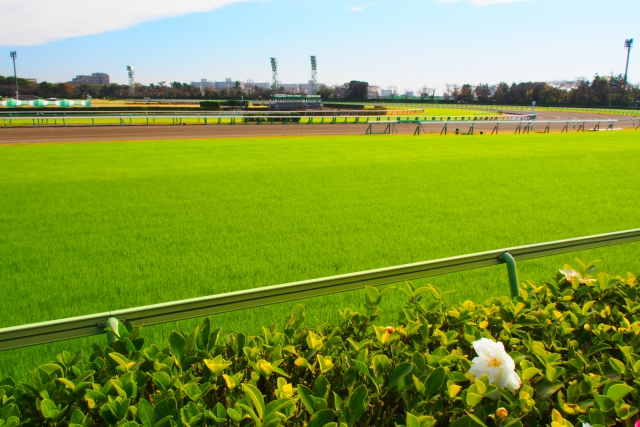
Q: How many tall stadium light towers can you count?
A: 5